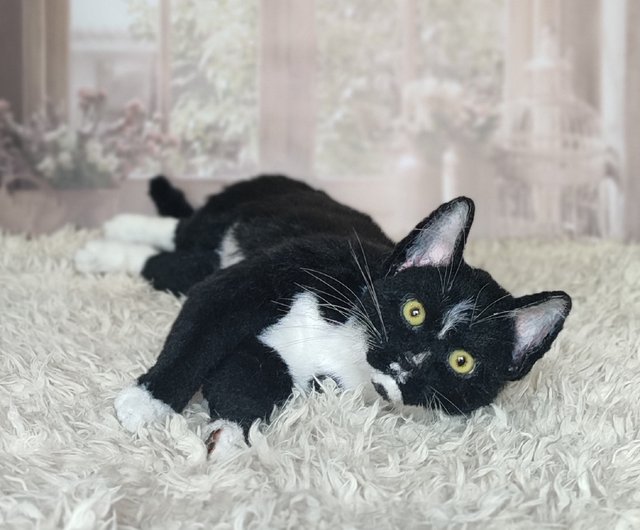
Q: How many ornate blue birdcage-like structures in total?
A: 0